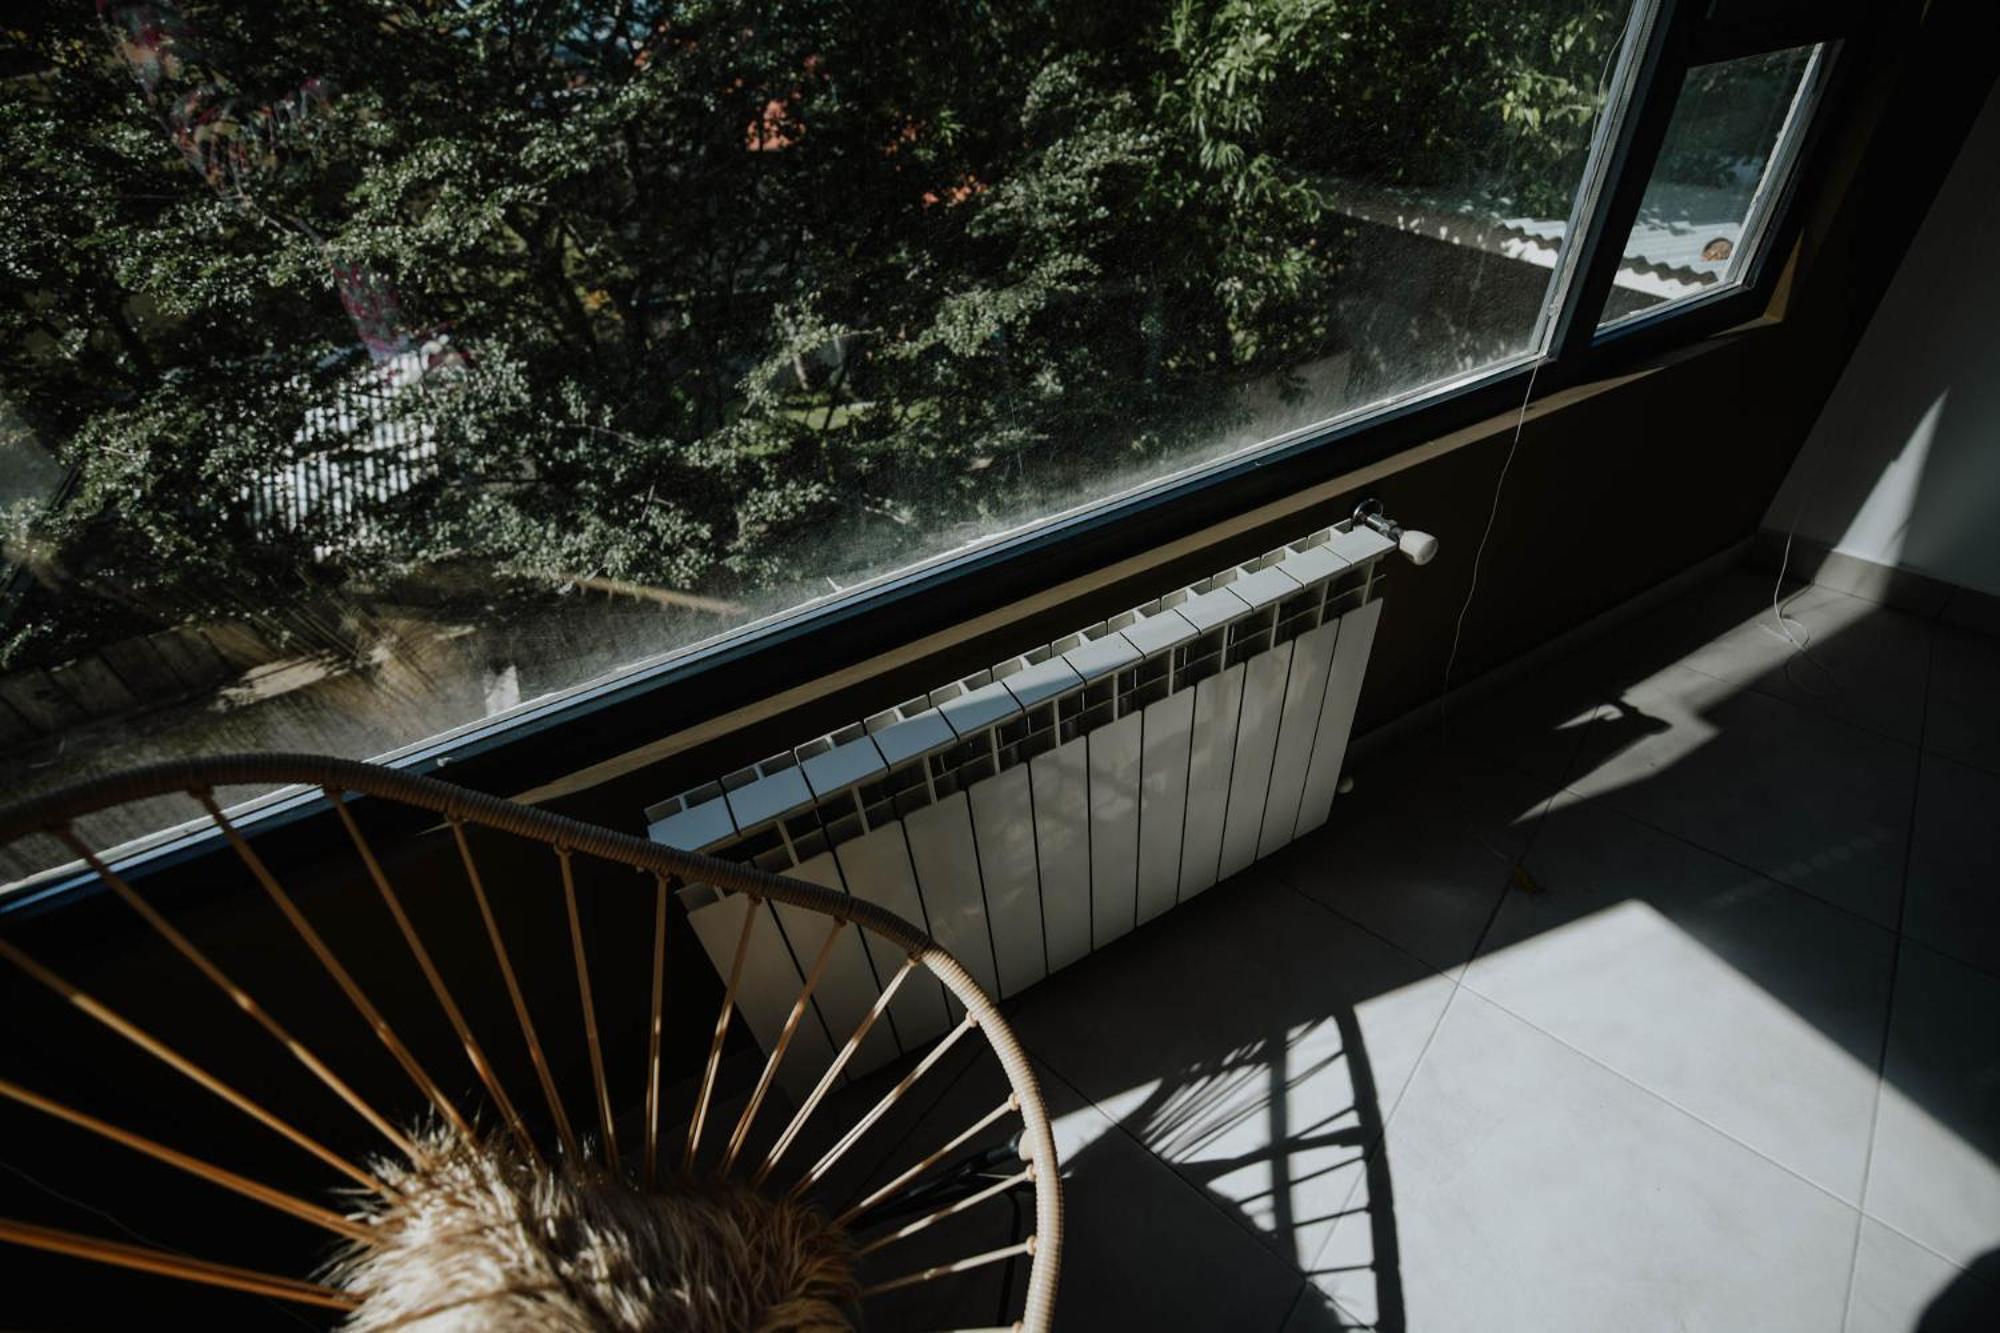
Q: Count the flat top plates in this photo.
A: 12